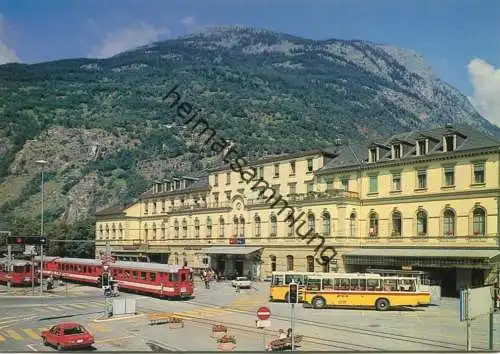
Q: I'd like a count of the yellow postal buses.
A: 2